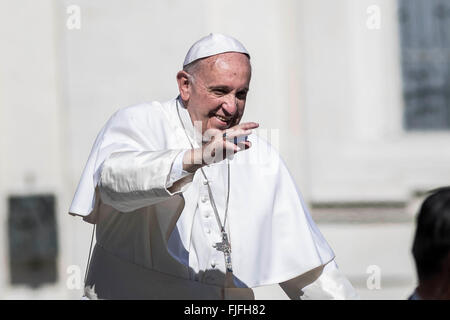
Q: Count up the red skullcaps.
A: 0